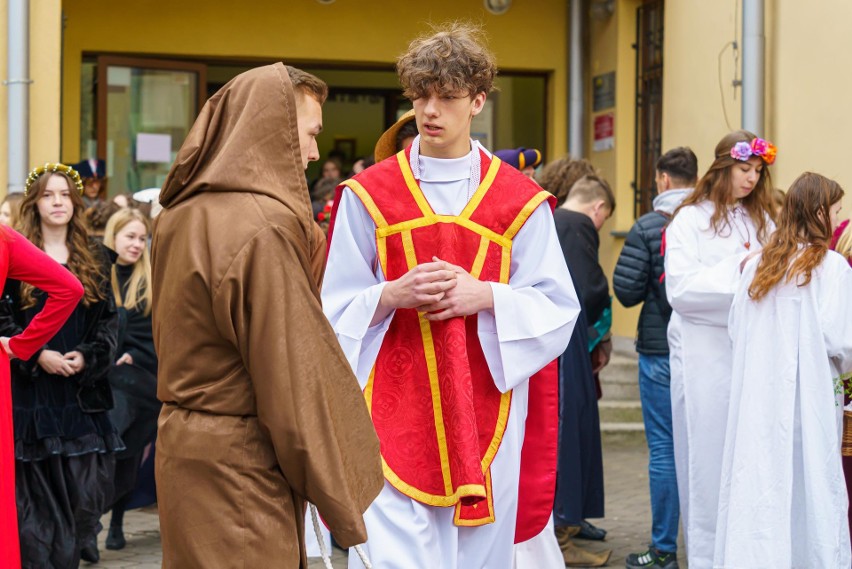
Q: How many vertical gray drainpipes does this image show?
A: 3